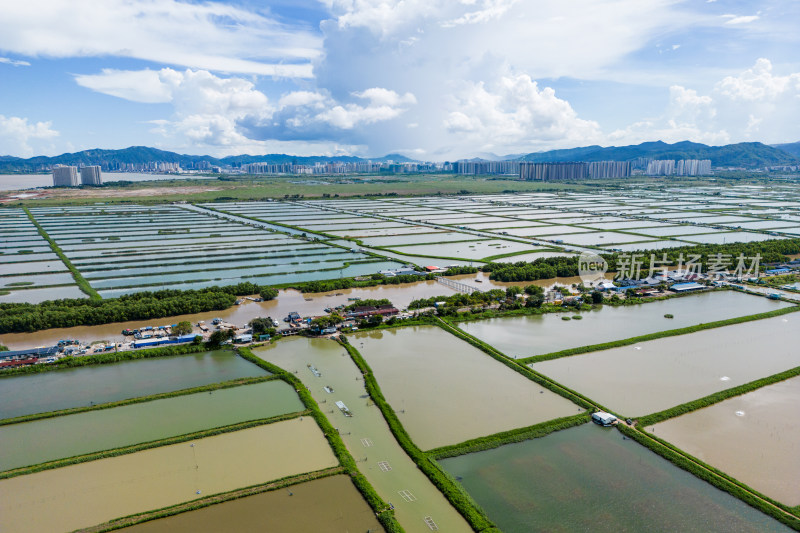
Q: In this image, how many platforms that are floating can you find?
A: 7